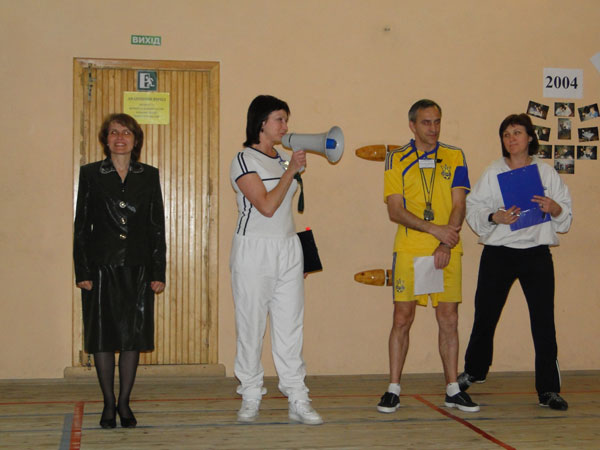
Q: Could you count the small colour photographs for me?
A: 10